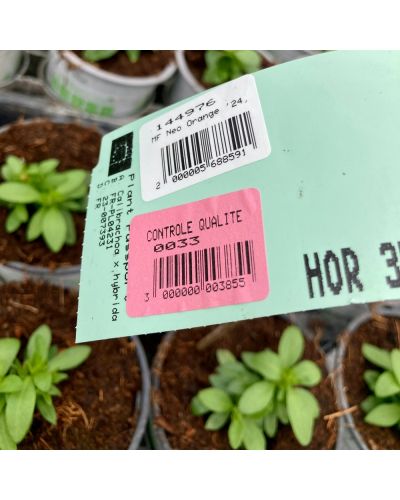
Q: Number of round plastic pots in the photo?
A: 7